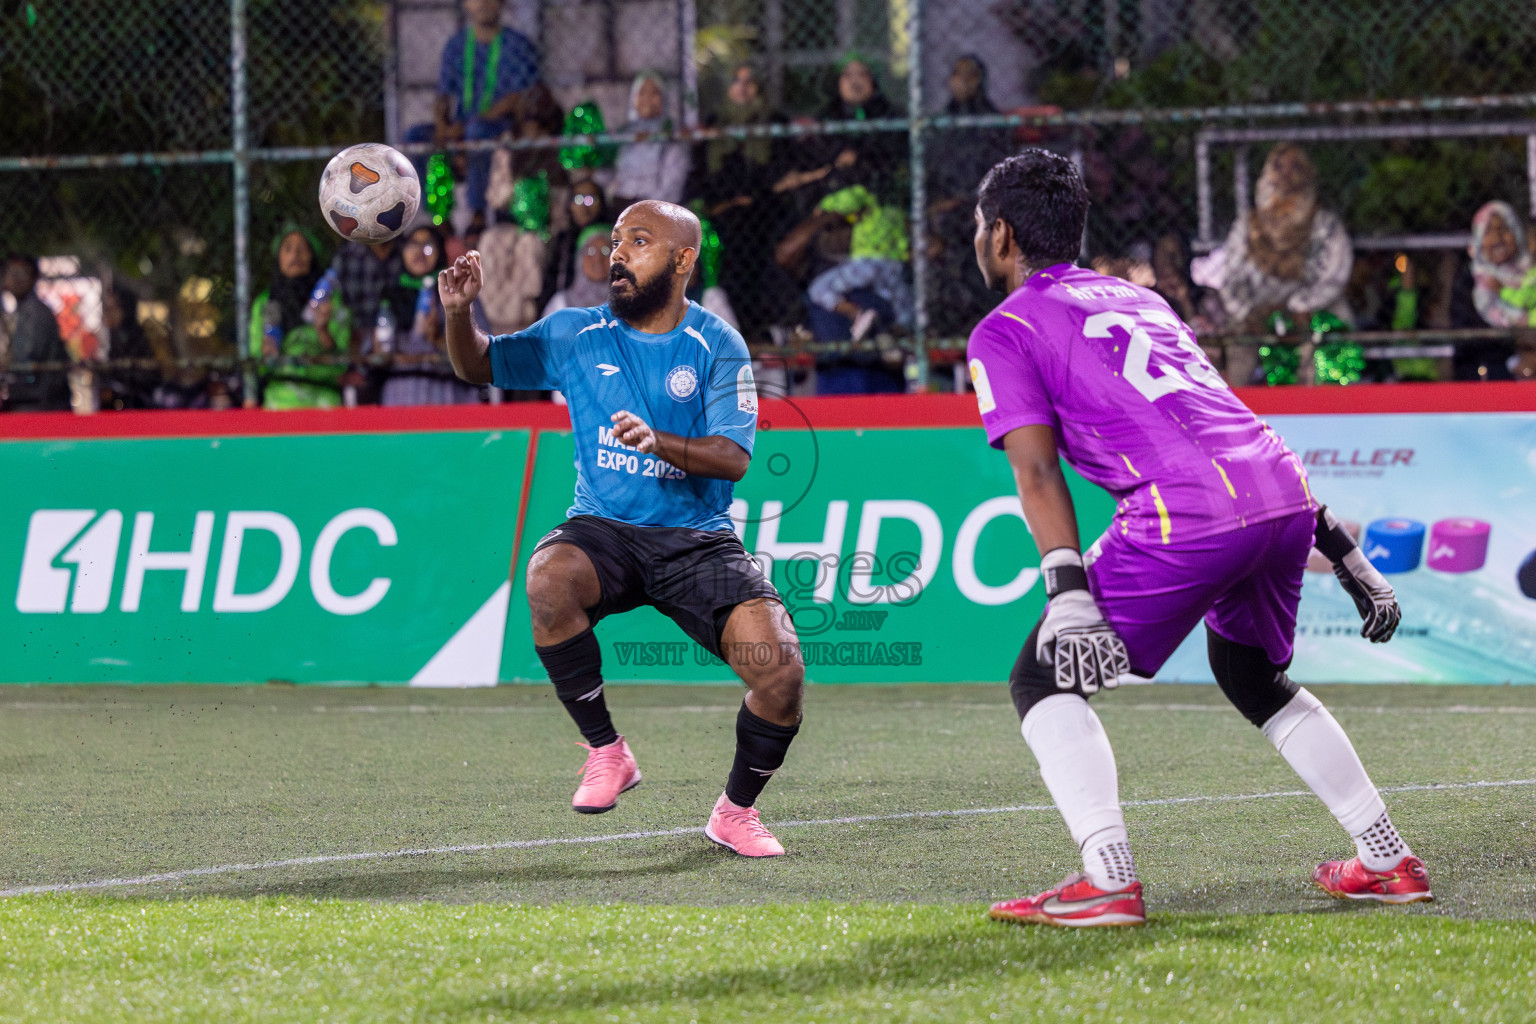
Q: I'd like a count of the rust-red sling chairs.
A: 0